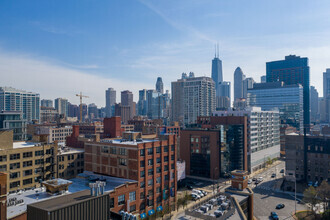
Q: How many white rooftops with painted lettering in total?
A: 1